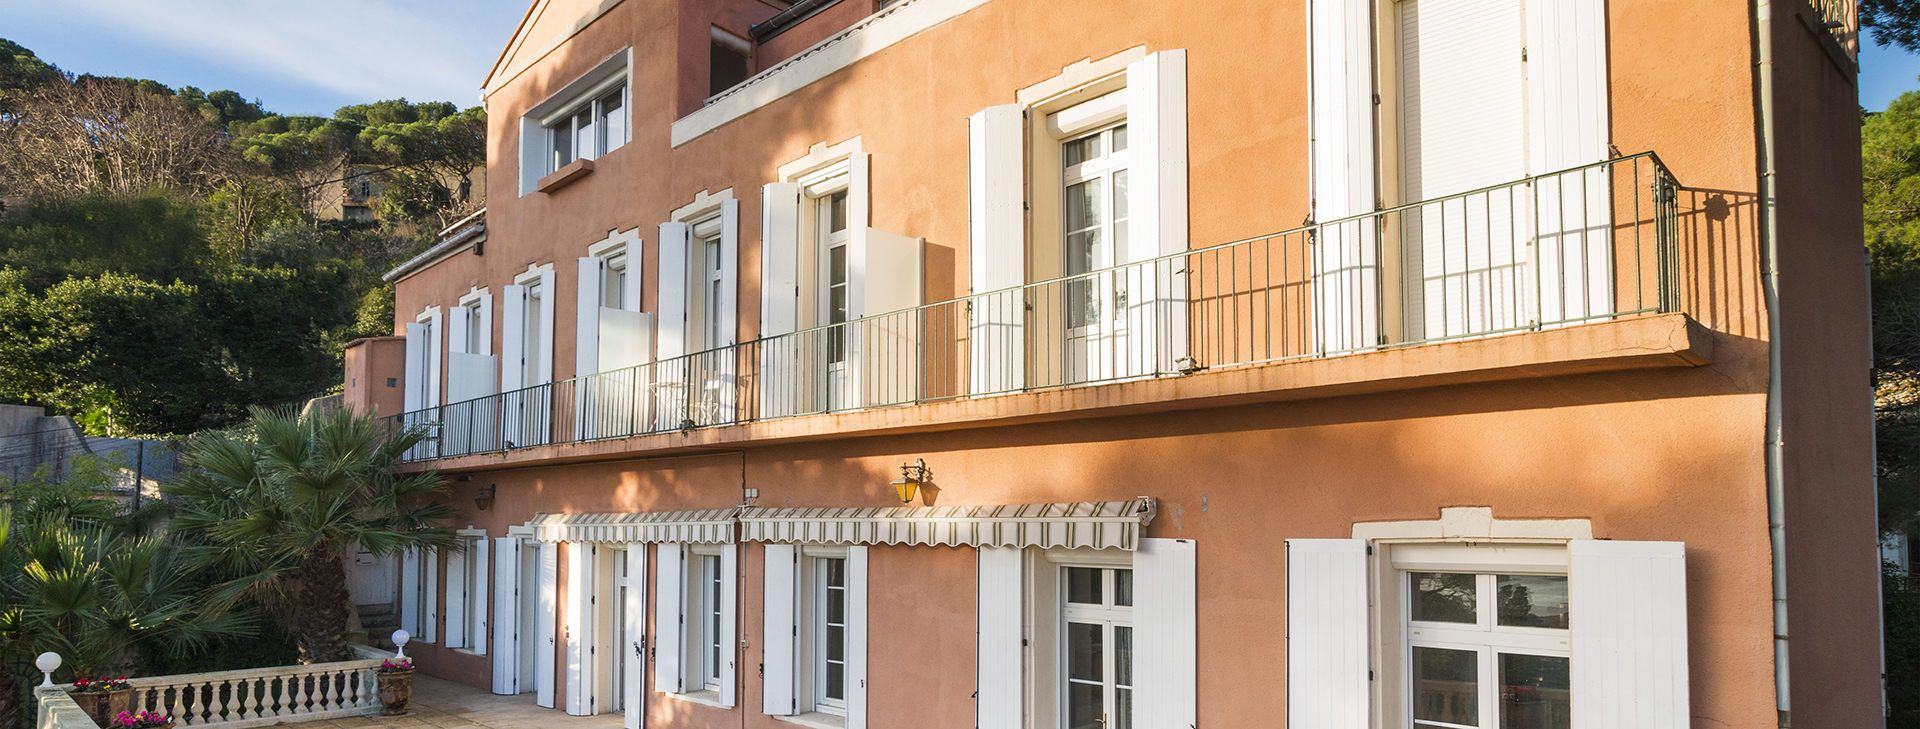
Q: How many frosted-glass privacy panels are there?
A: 3